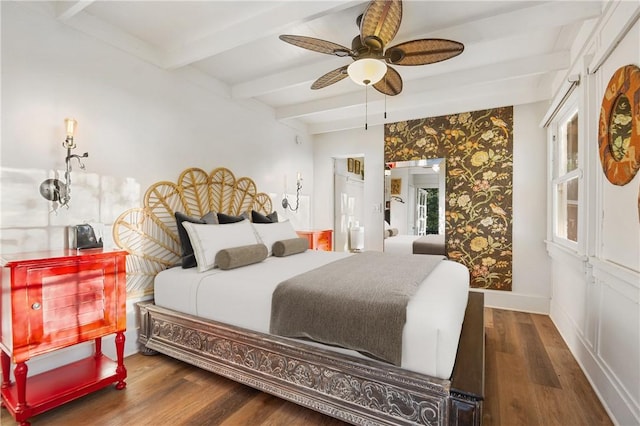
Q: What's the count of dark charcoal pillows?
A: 3